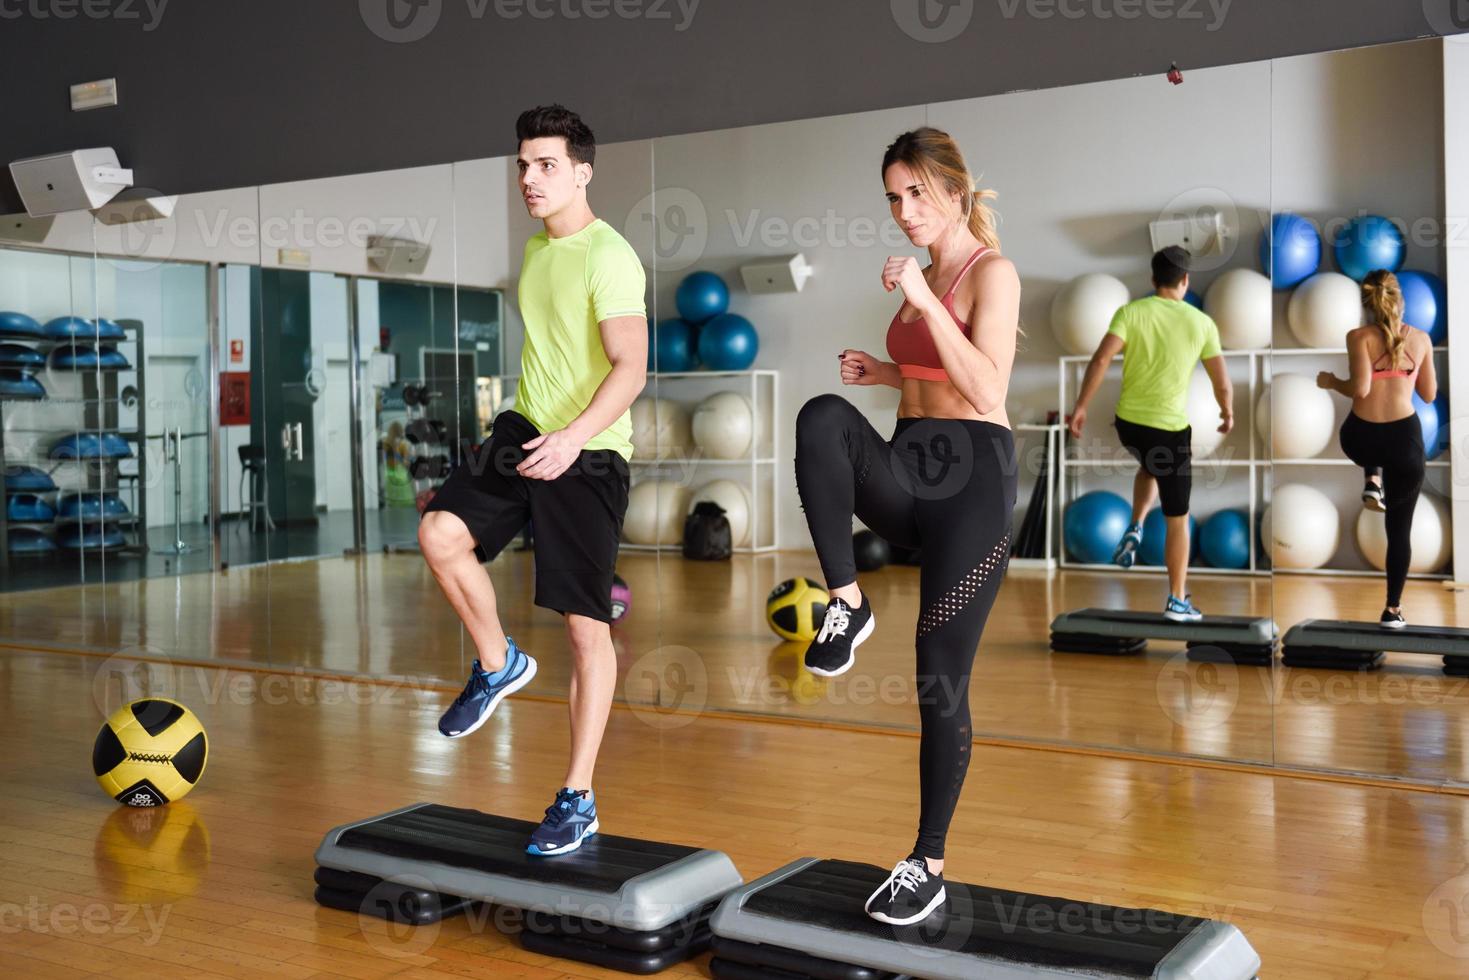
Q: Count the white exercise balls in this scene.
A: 11